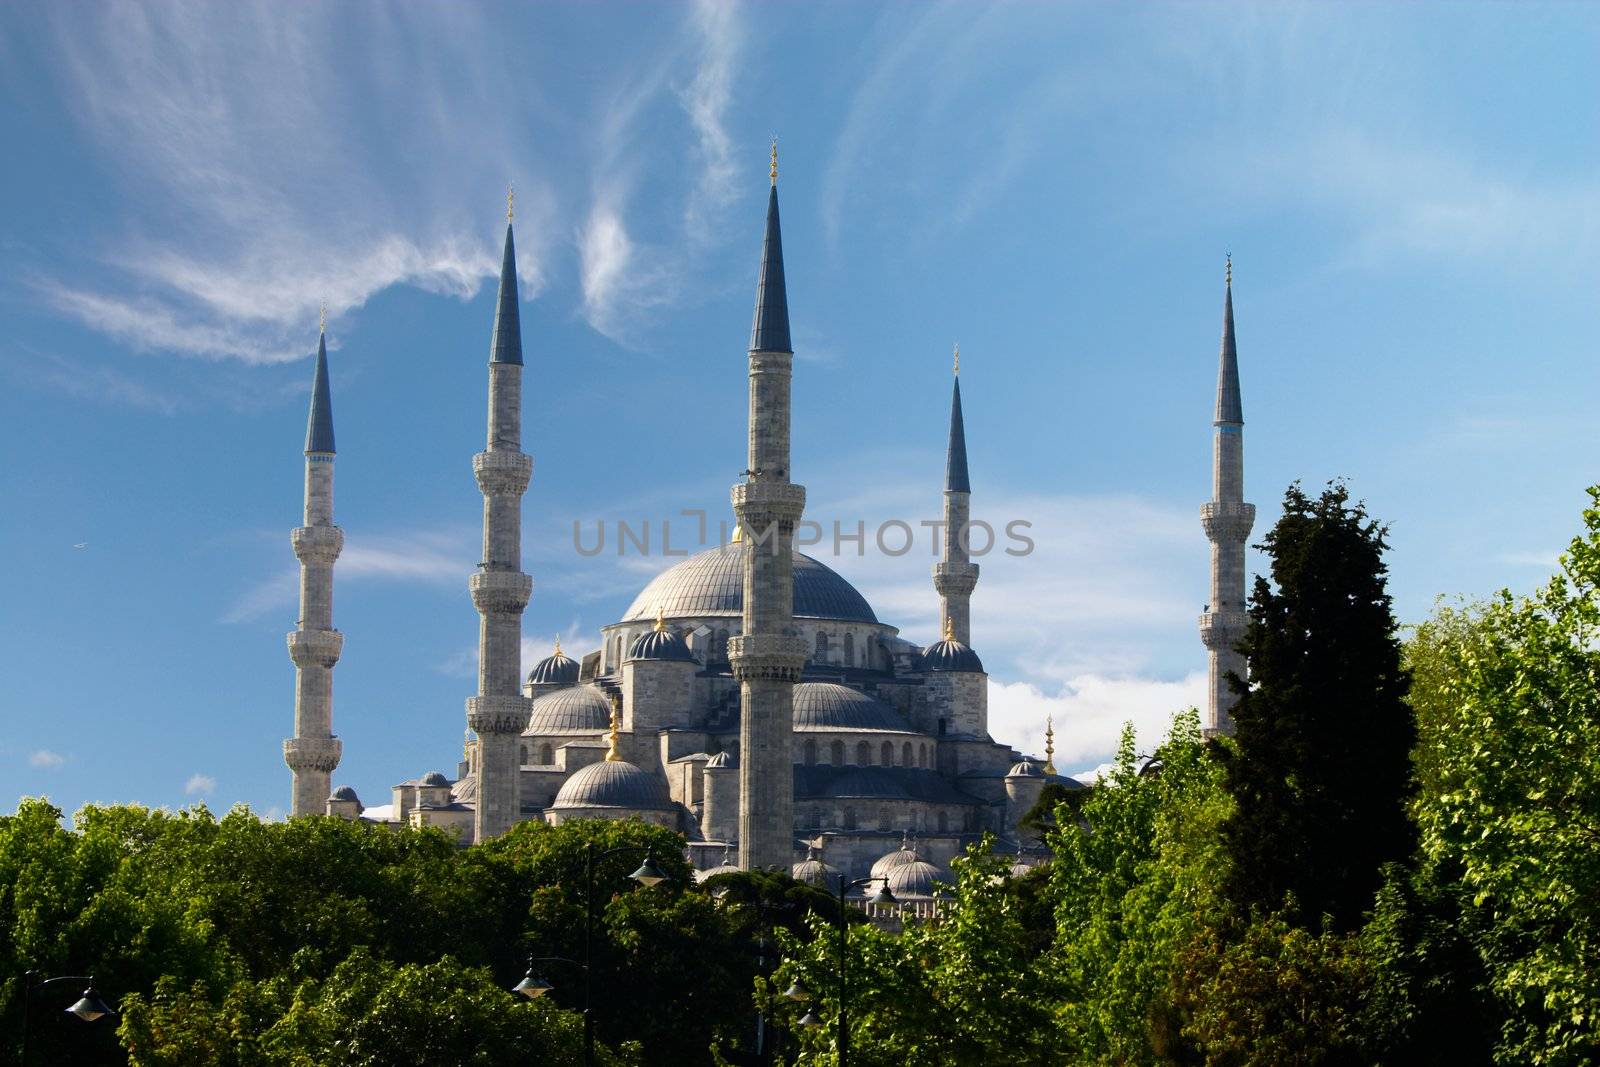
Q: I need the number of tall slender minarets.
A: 5